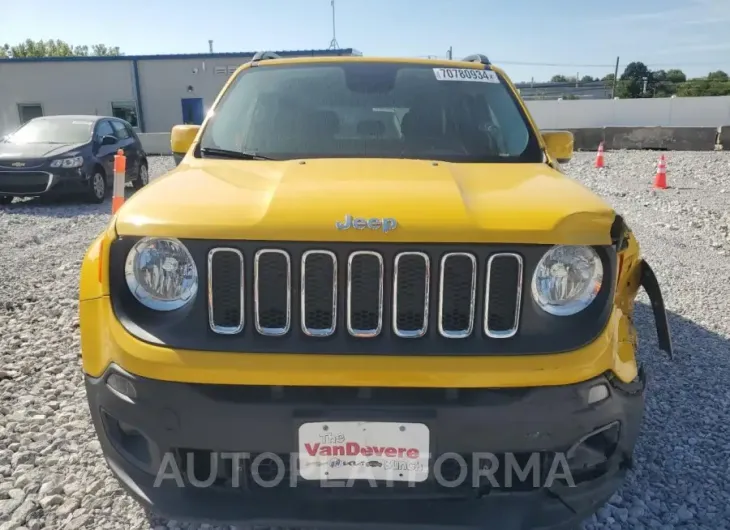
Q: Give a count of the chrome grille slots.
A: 7